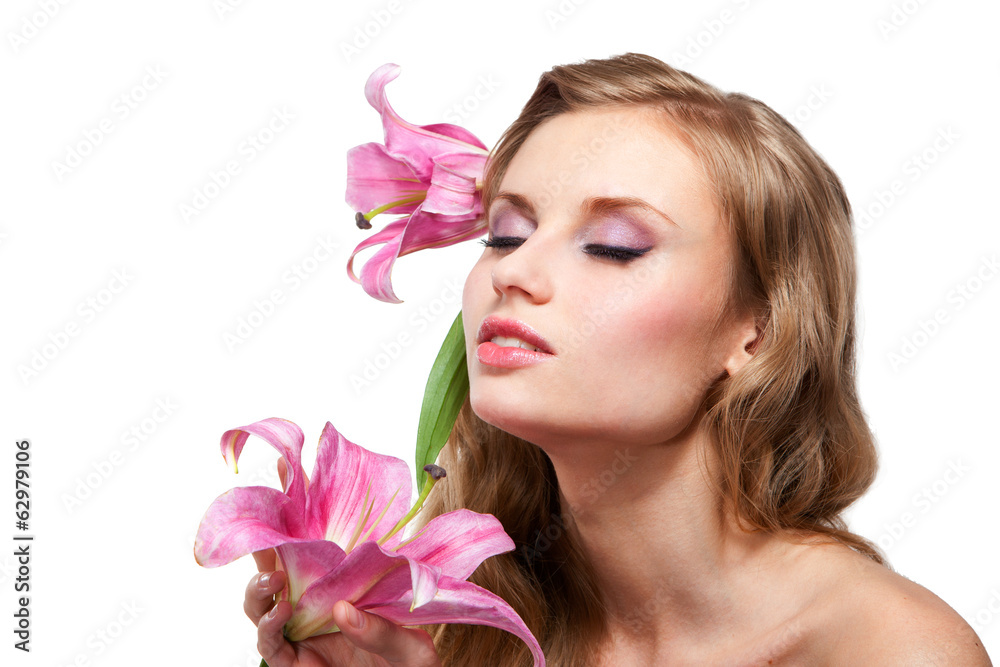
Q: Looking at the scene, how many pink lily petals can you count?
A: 12